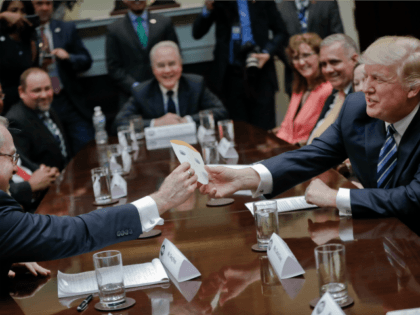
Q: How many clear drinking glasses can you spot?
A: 10